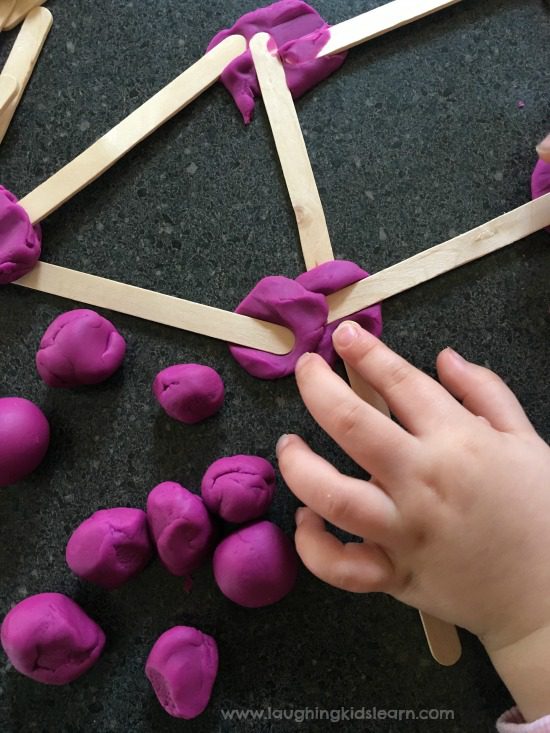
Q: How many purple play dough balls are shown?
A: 9